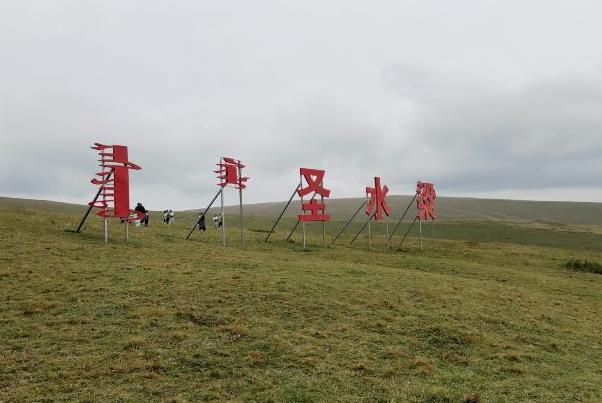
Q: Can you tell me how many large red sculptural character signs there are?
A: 5